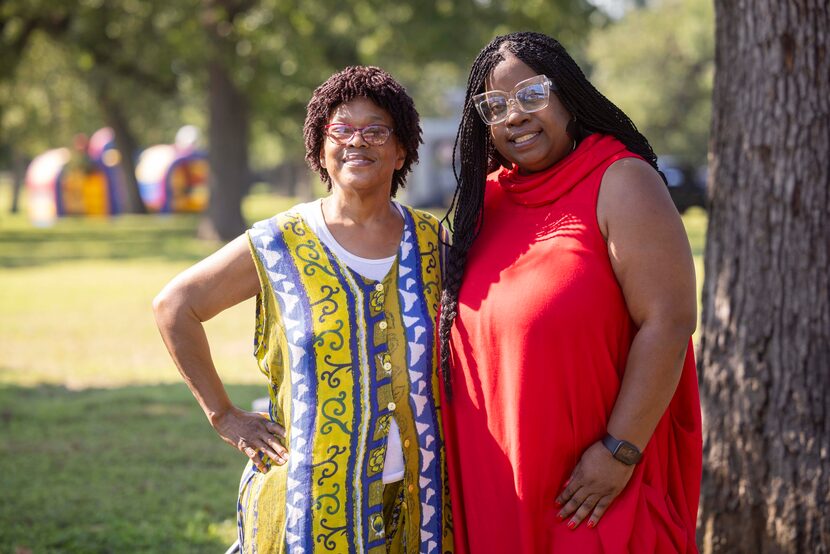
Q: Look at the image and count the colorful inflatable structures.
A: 2